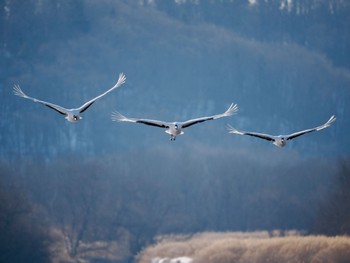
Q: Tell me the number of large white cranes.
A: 3